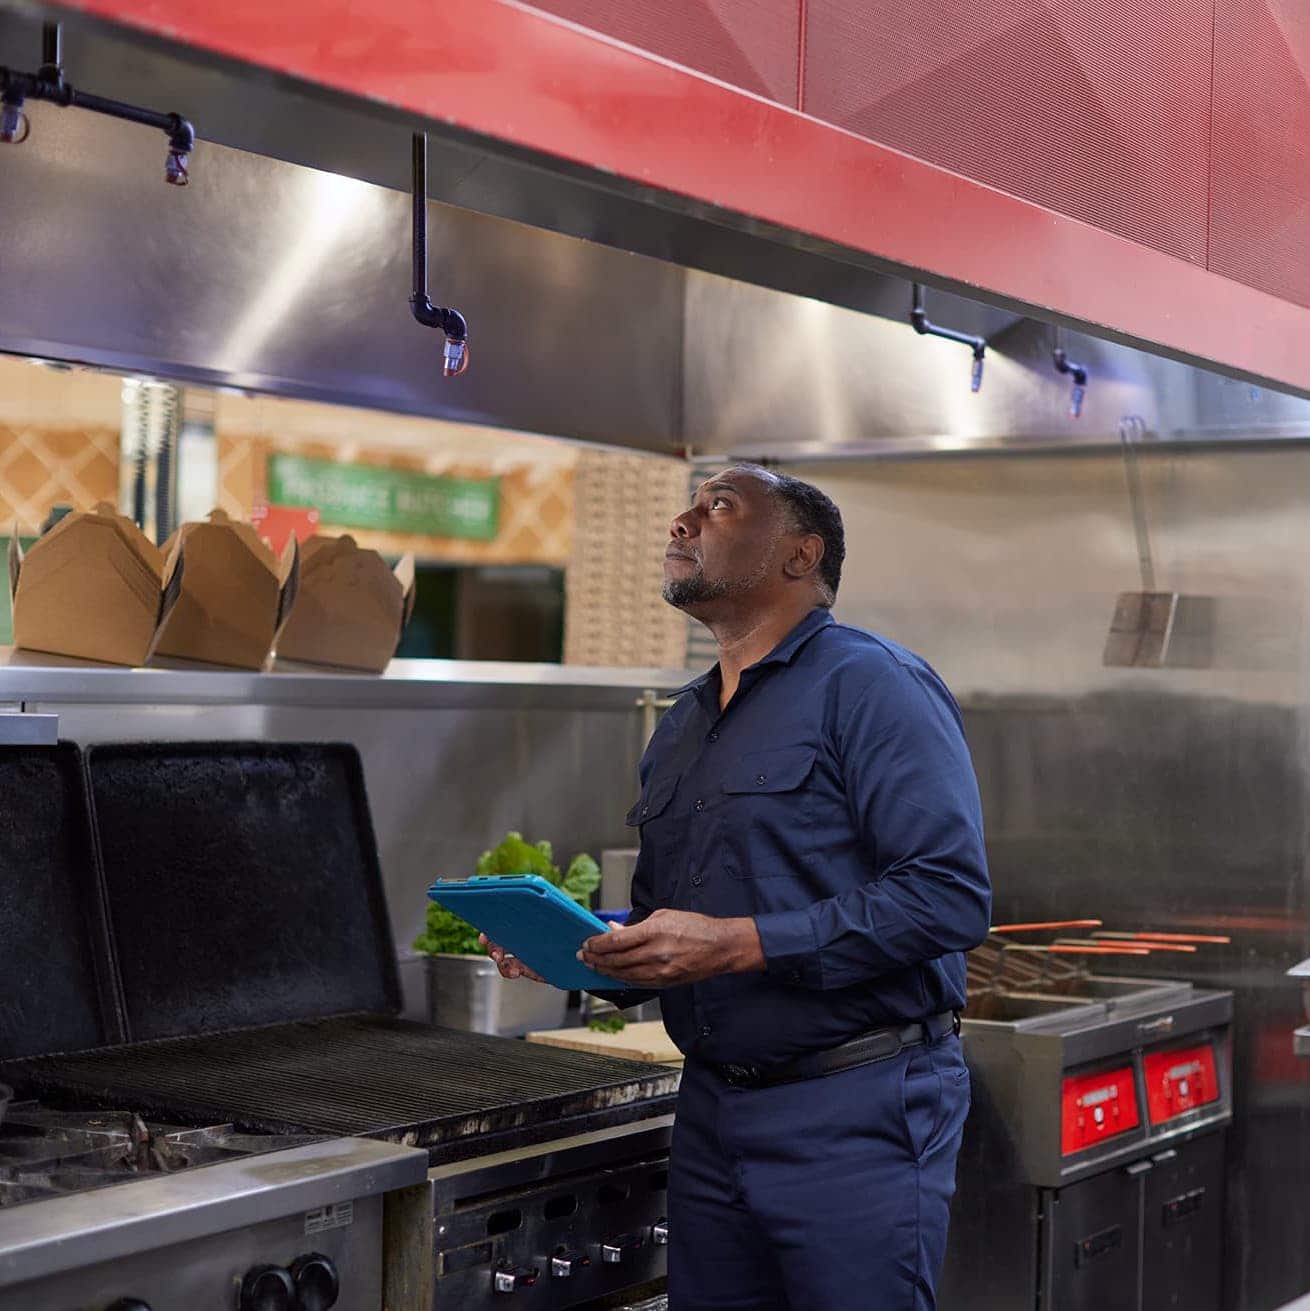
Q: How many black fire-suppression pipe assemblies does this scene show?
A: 4